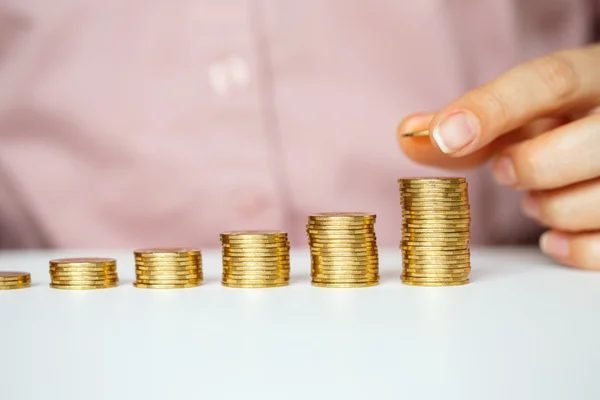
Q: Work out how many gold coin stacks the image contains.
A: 6